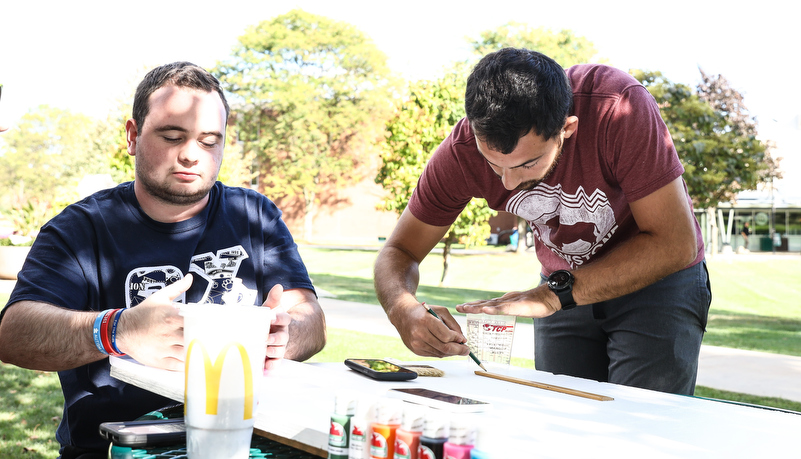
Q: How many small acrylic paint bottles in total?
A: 7